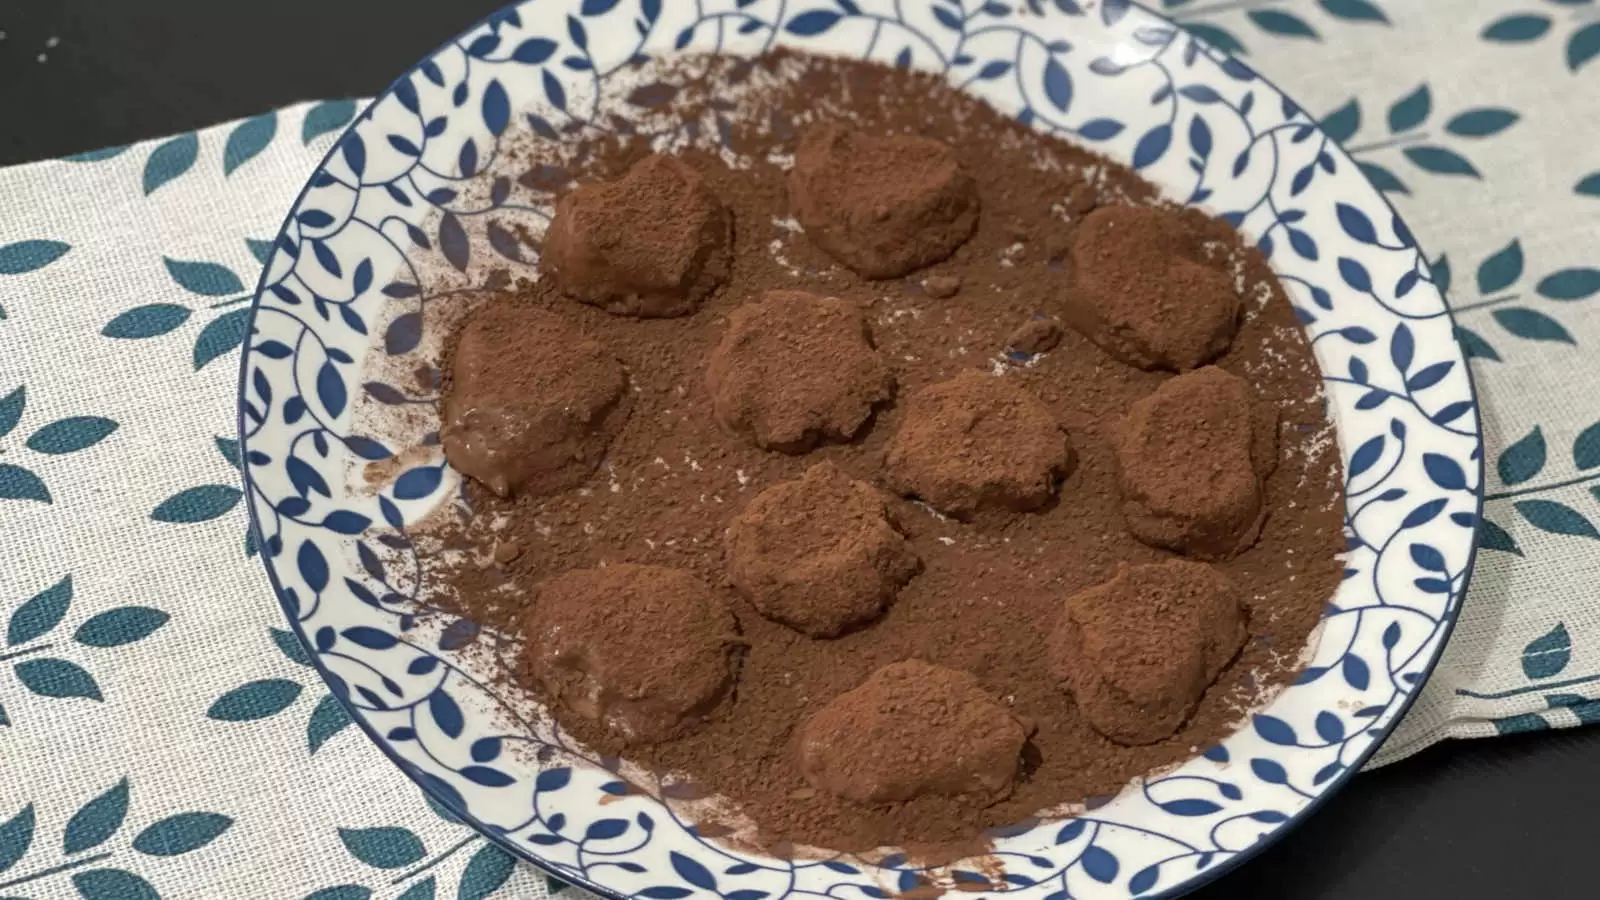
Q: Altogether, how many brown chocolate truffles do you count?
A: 11